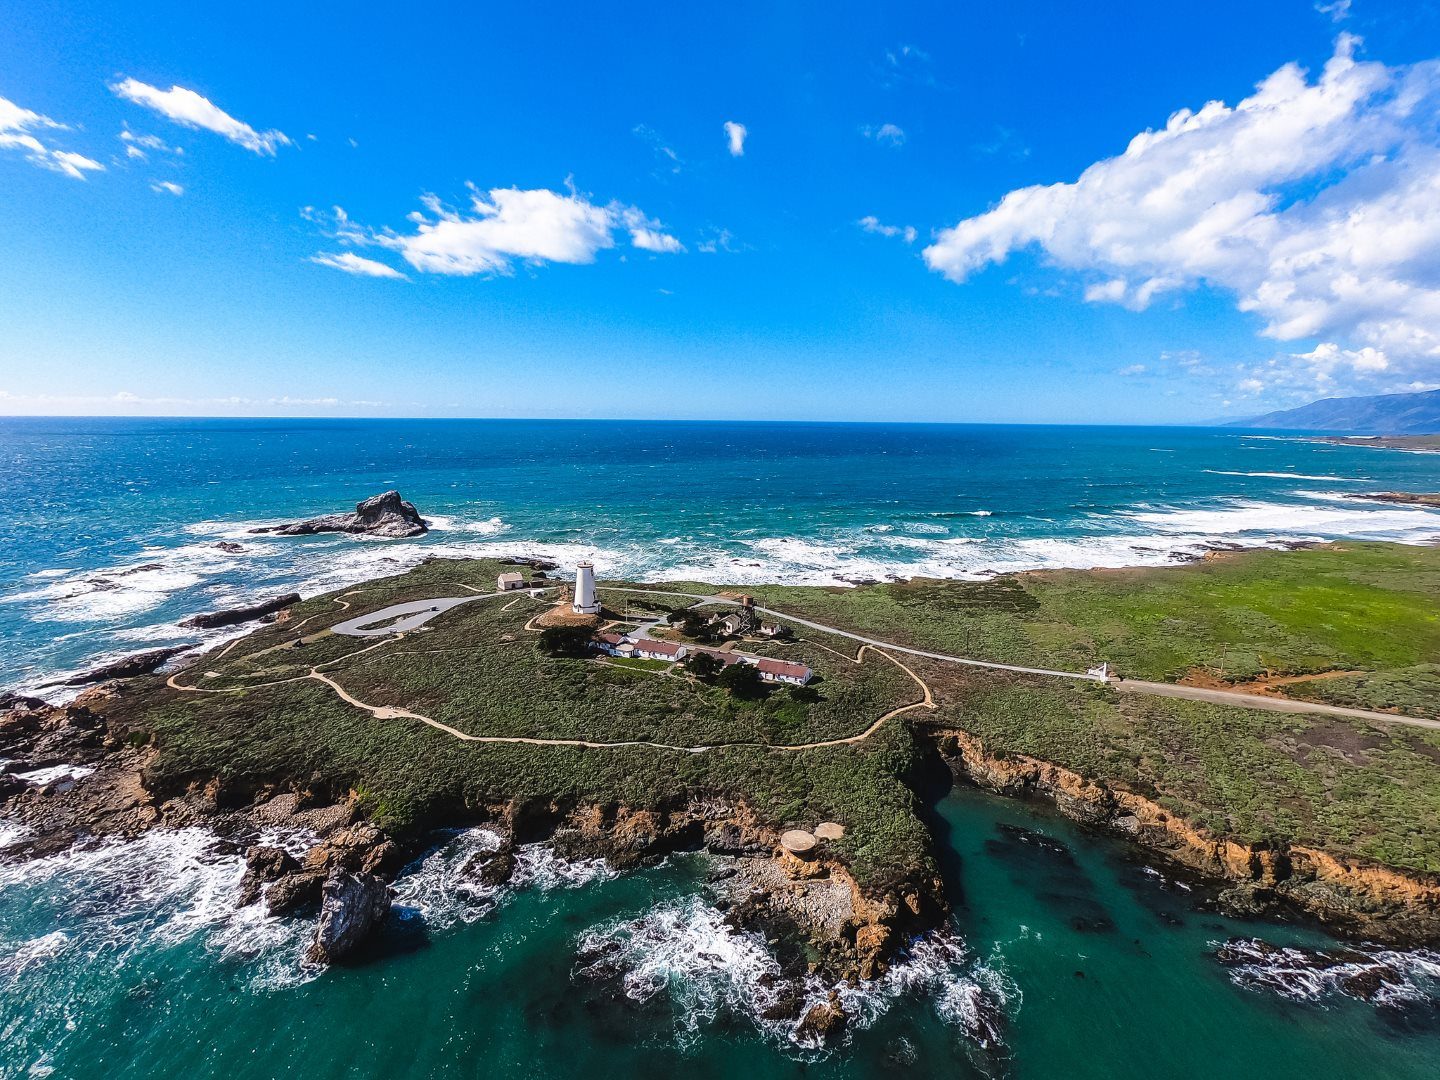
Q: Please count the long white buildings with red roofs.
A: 4